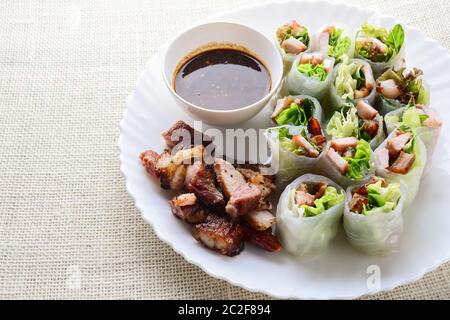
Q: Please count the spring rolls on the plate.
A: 14